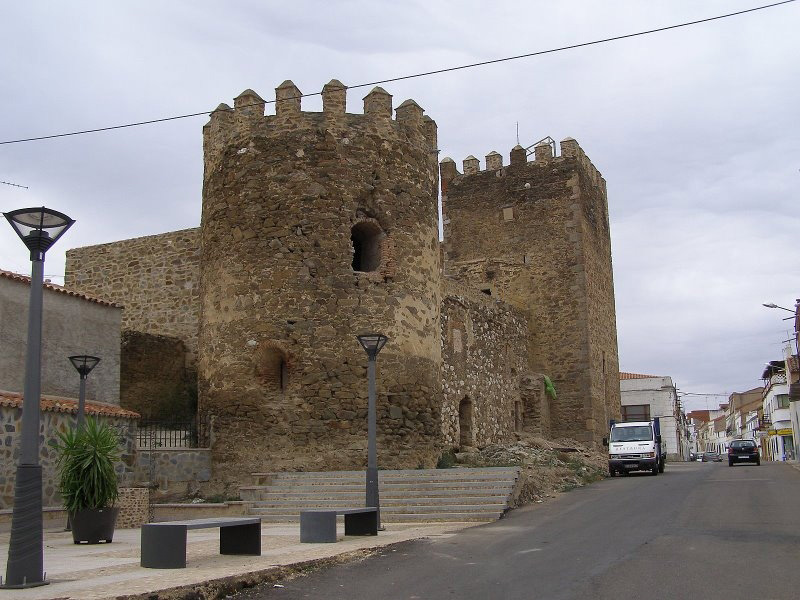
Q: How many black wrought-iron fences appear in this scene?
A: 1